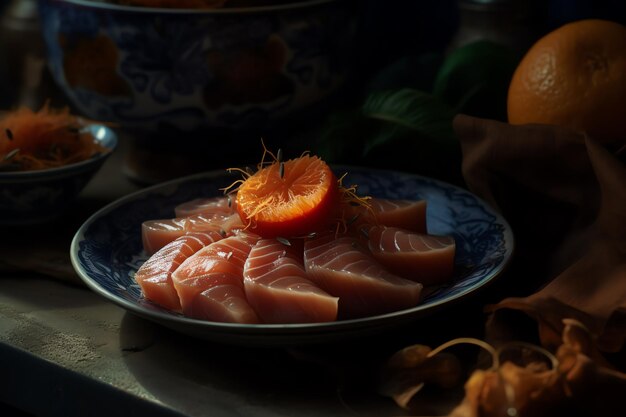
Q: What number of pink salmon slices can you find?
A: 8